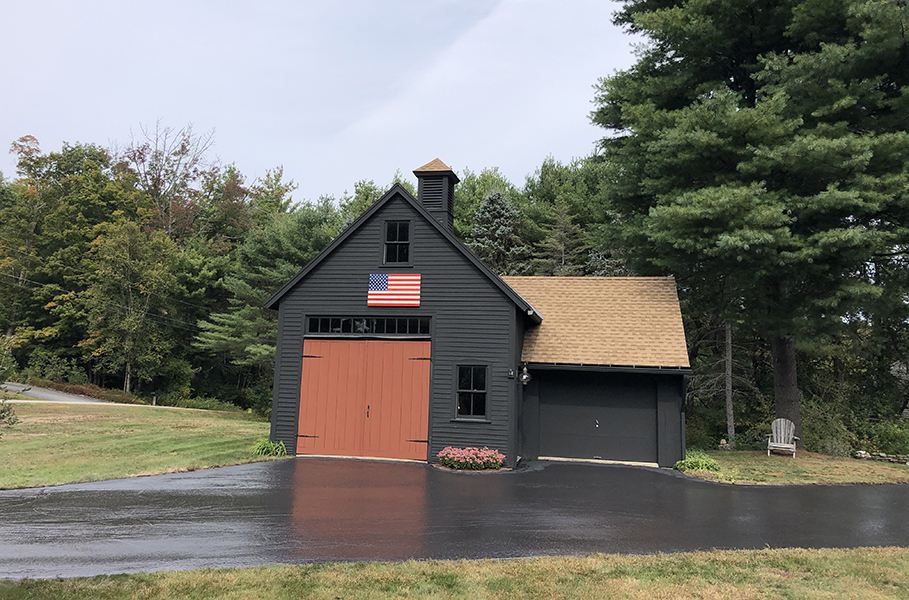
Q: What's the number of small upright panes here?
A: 11